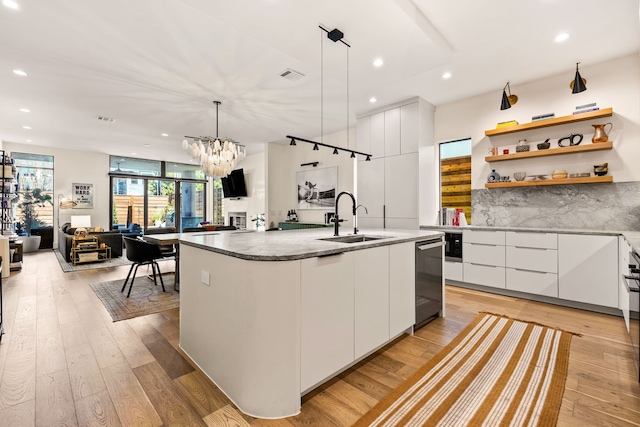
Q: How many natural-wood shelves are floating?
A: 3